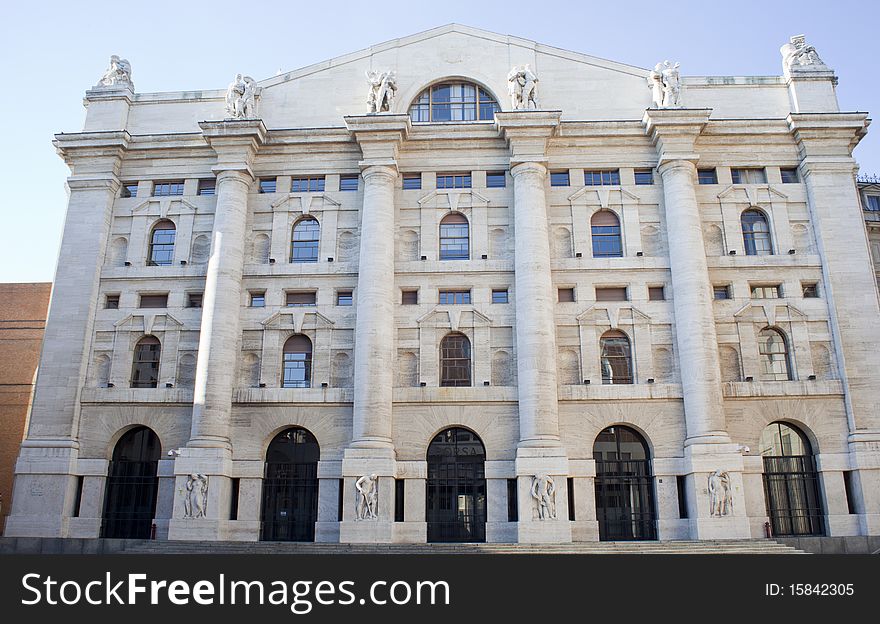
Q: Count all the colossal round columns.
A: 4